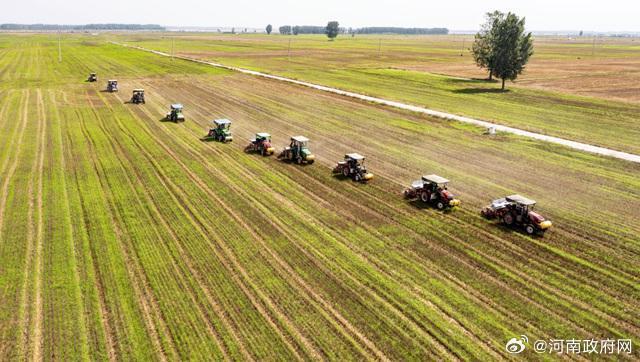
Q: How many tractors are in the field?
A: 10